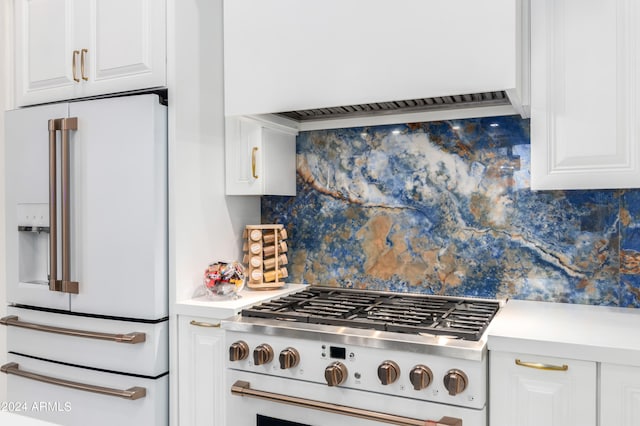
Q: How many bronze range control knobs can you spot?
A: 7